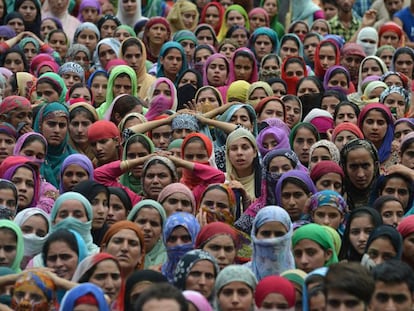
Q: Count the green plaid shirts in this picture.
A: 1